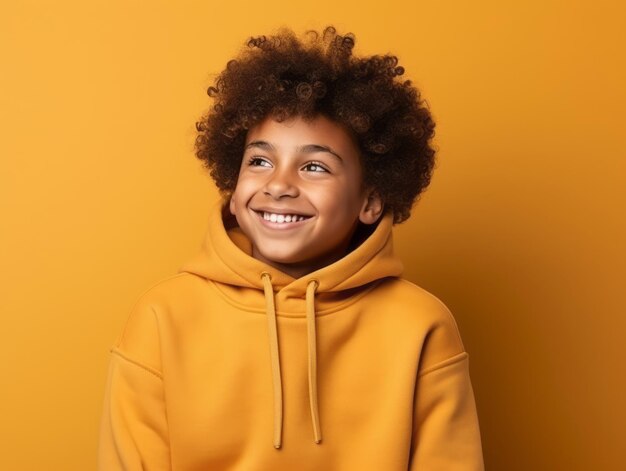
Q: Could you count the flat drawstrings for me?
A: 2